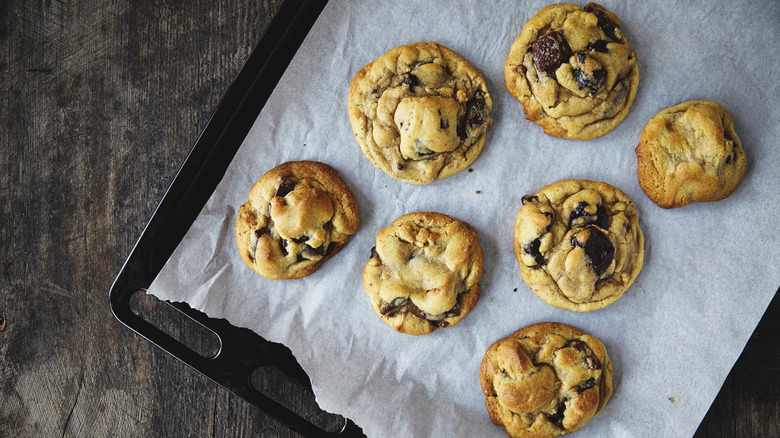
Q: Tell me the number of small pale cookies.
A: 1